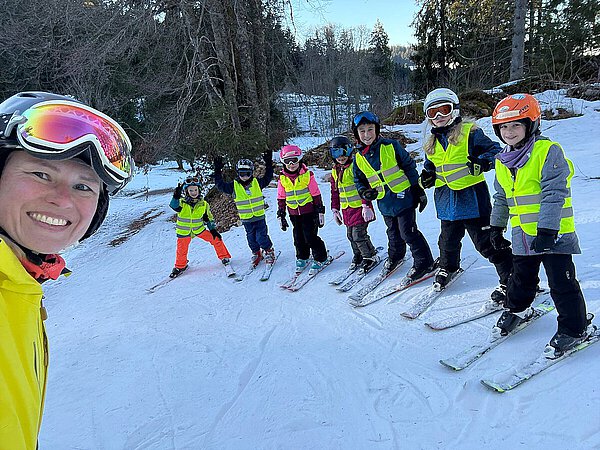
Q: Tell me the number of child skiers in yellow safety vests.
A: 7